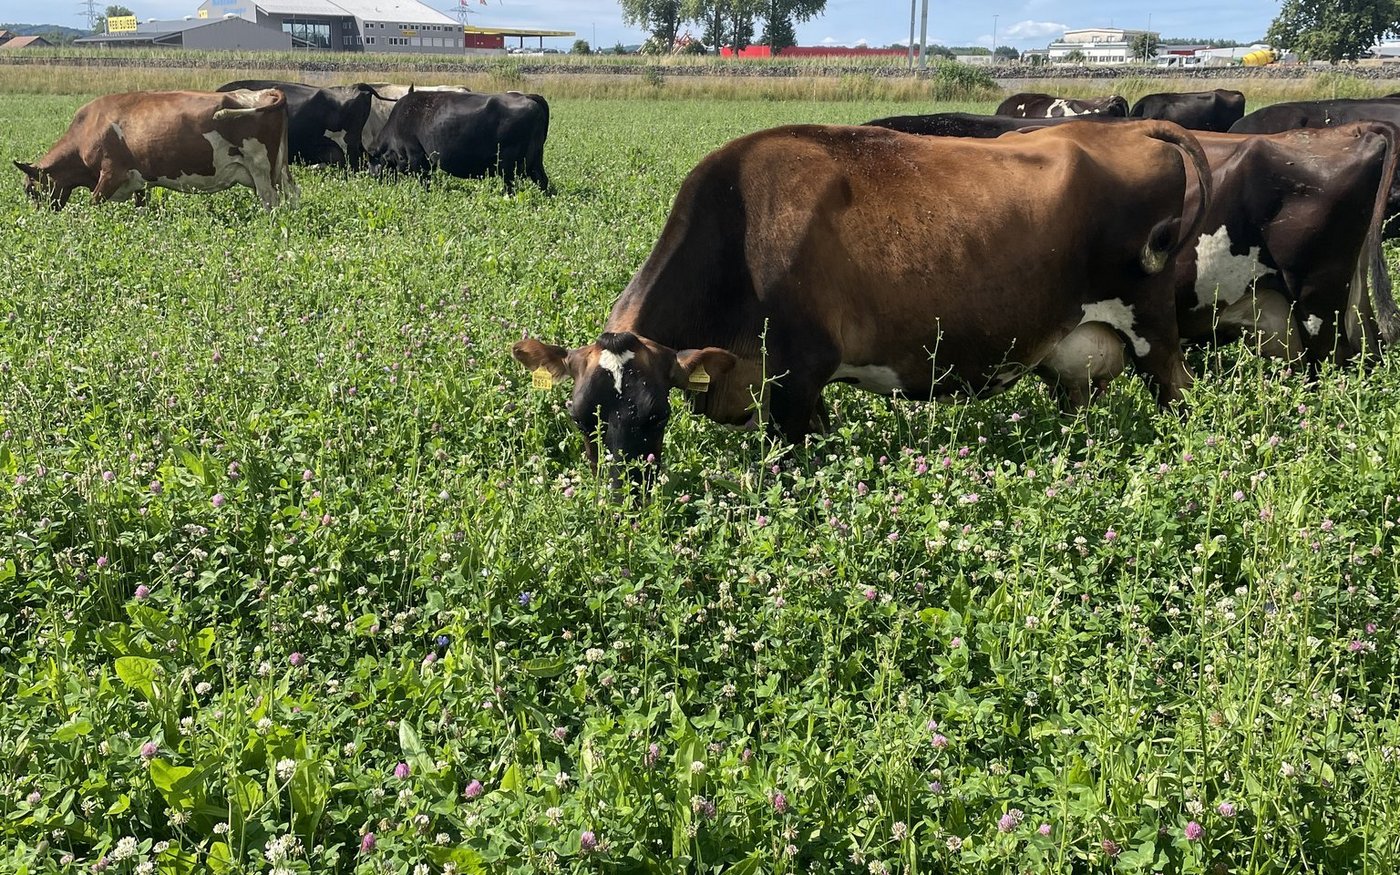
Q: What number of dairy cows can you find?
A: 10